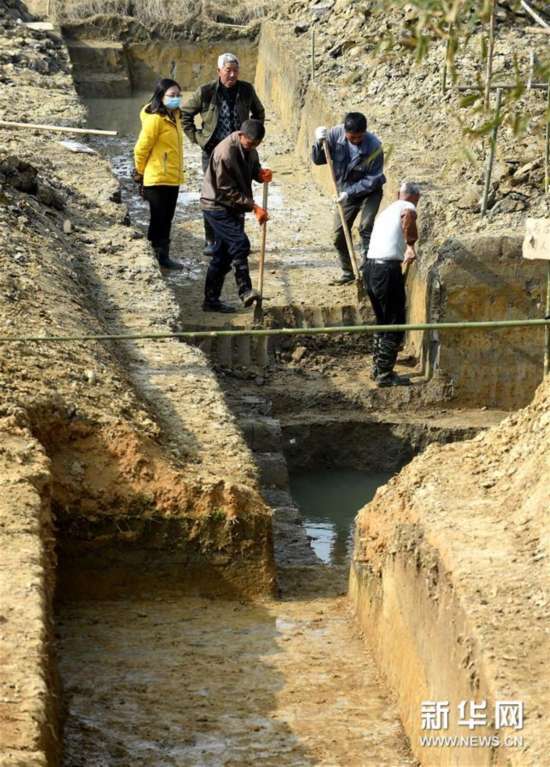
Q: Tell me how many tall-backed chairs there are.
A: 0